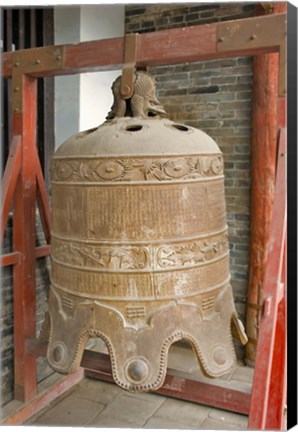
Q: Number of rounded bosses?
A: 3